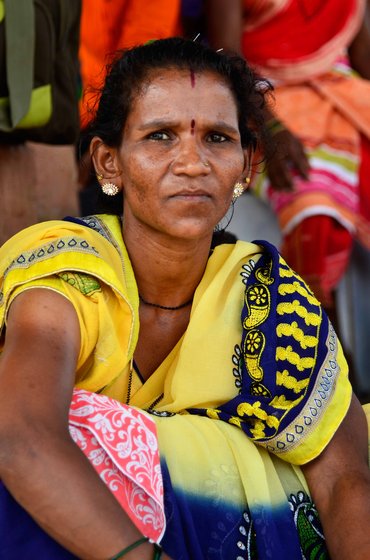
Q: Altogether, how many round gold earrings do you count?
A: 2